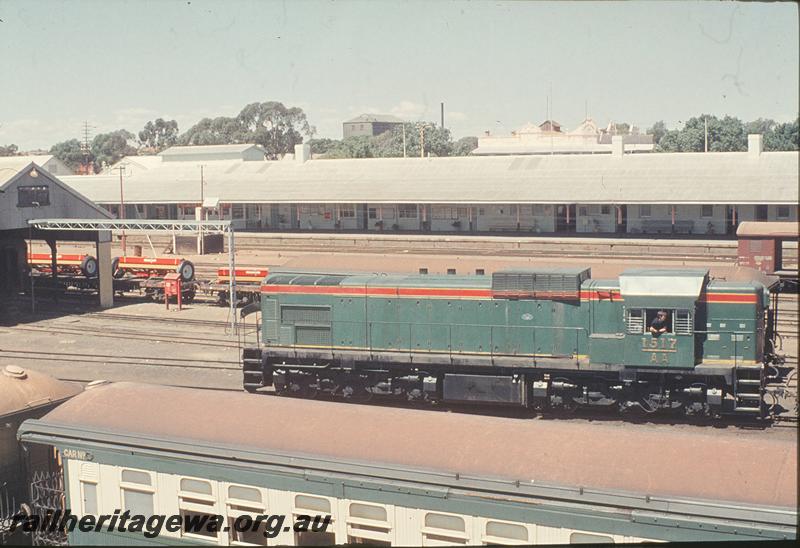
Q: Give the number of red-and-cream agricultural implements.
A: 3